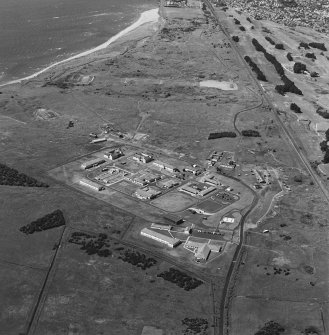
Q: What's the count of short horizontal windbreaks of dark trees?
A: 2